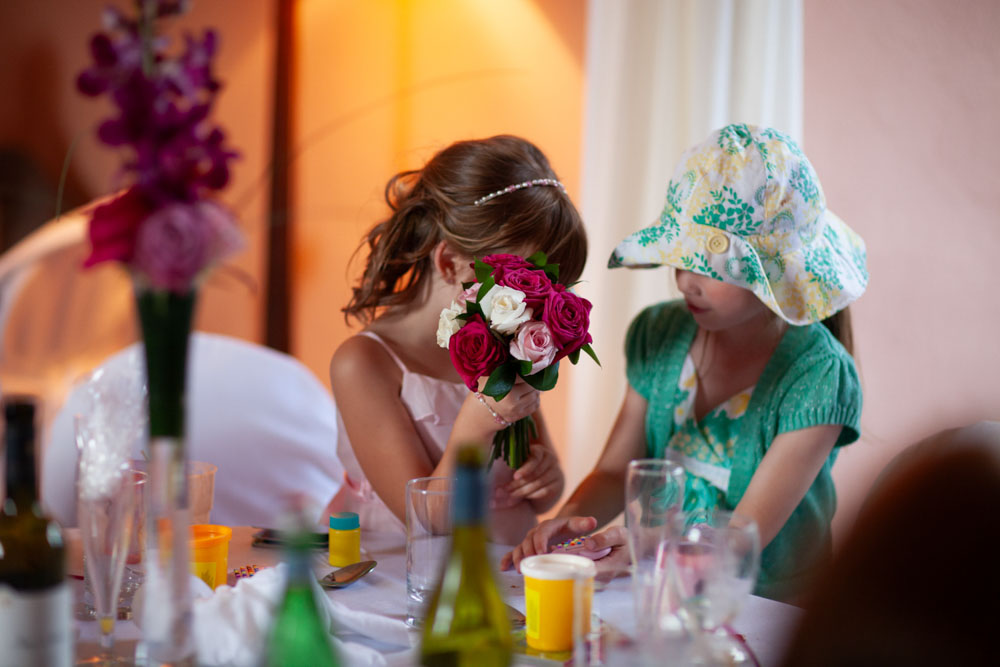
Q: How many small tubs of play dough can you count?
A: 3